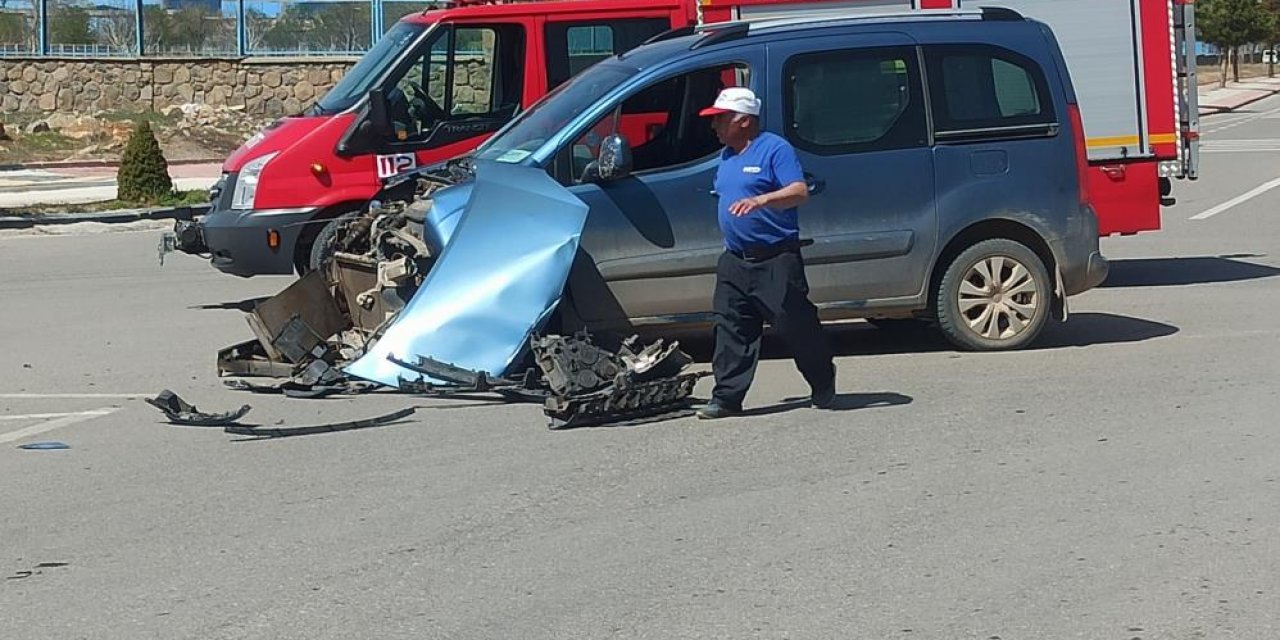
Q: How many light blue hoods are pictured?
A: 1